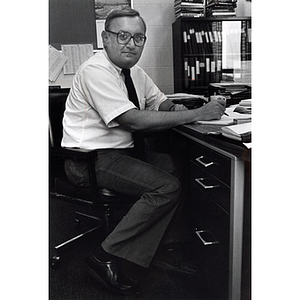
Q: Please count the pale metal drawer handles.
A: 3